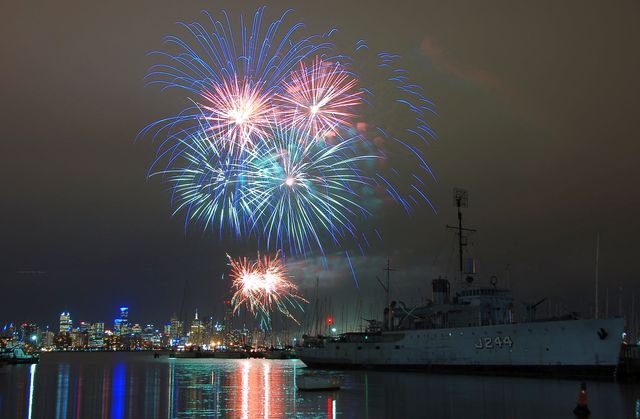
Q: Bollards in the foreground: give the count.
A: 1